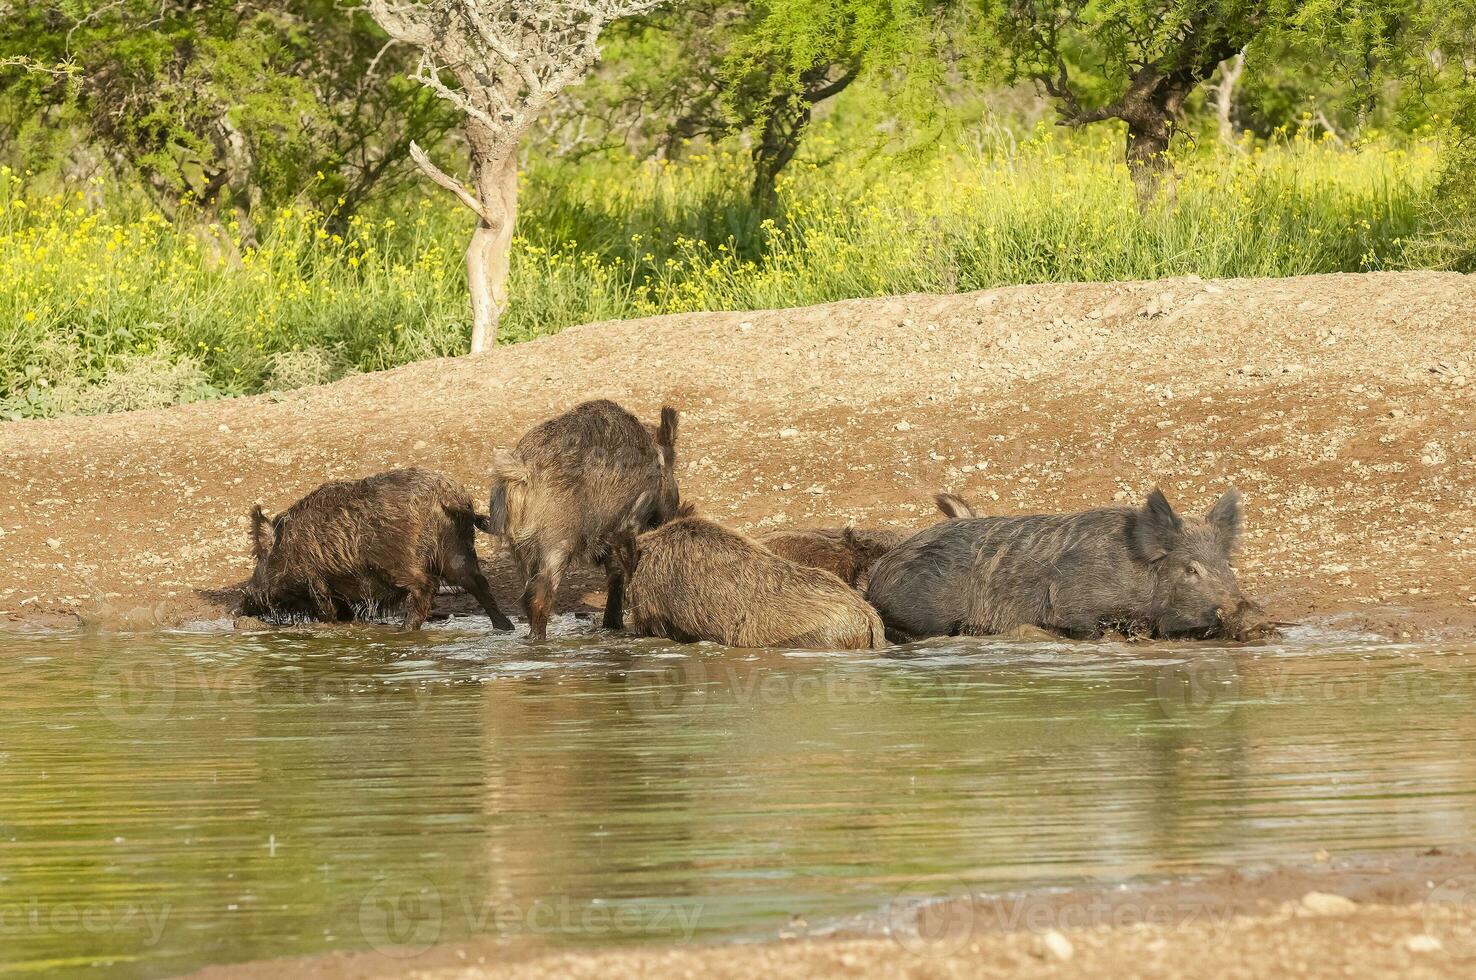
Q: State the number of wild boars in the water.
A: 5